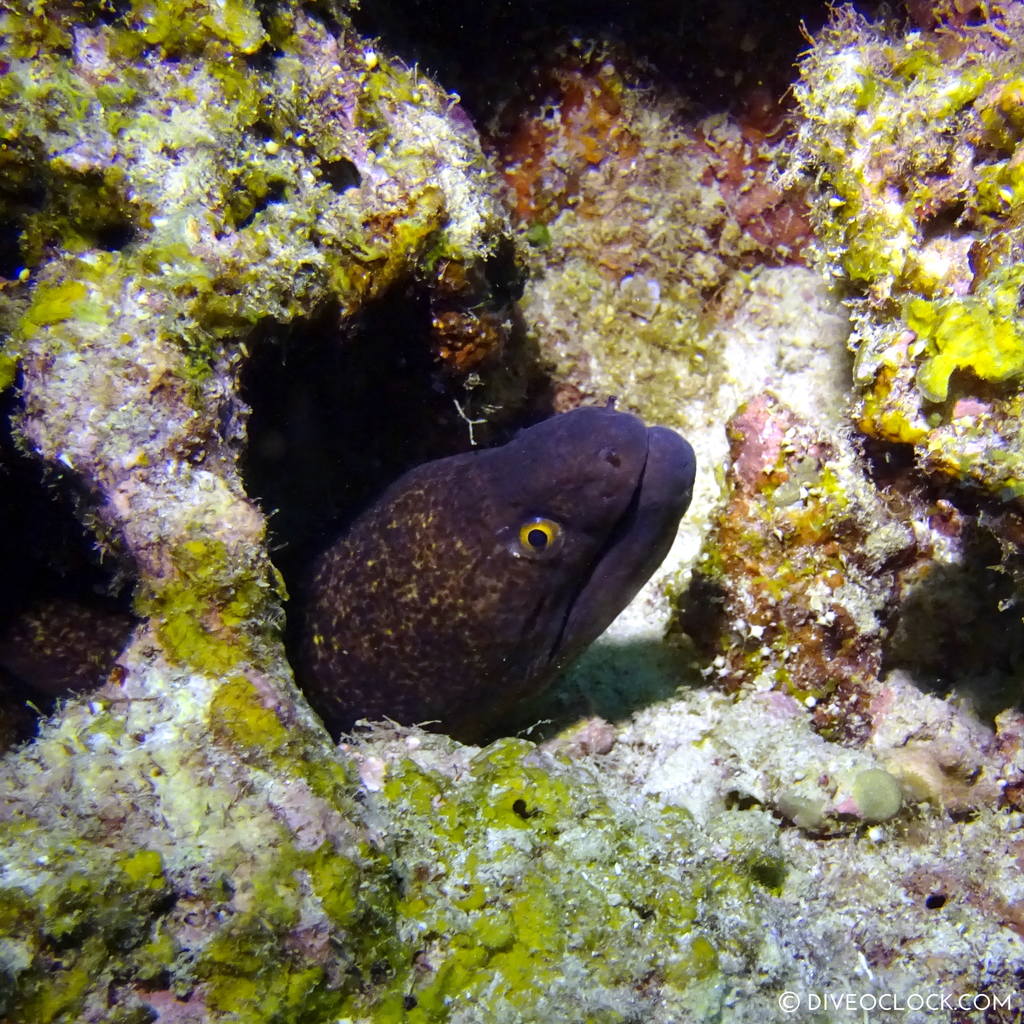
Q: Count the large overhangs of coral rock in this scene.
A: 2